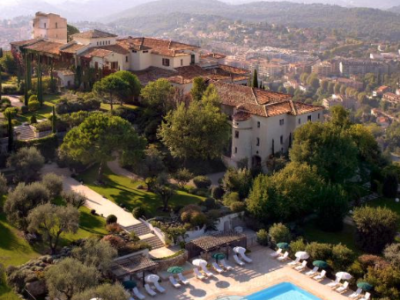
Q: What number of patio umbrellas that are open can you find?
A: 11